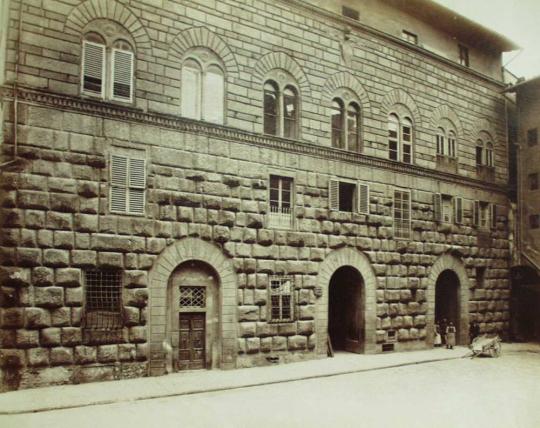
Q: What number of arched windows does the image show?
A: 7